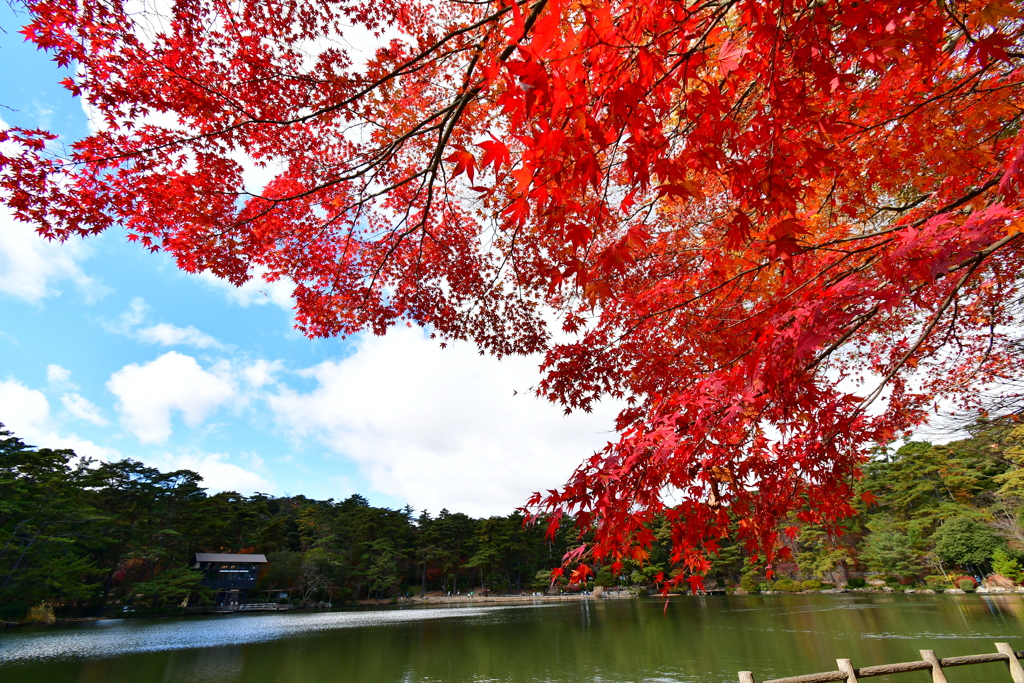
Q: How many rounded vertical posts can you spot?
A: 4